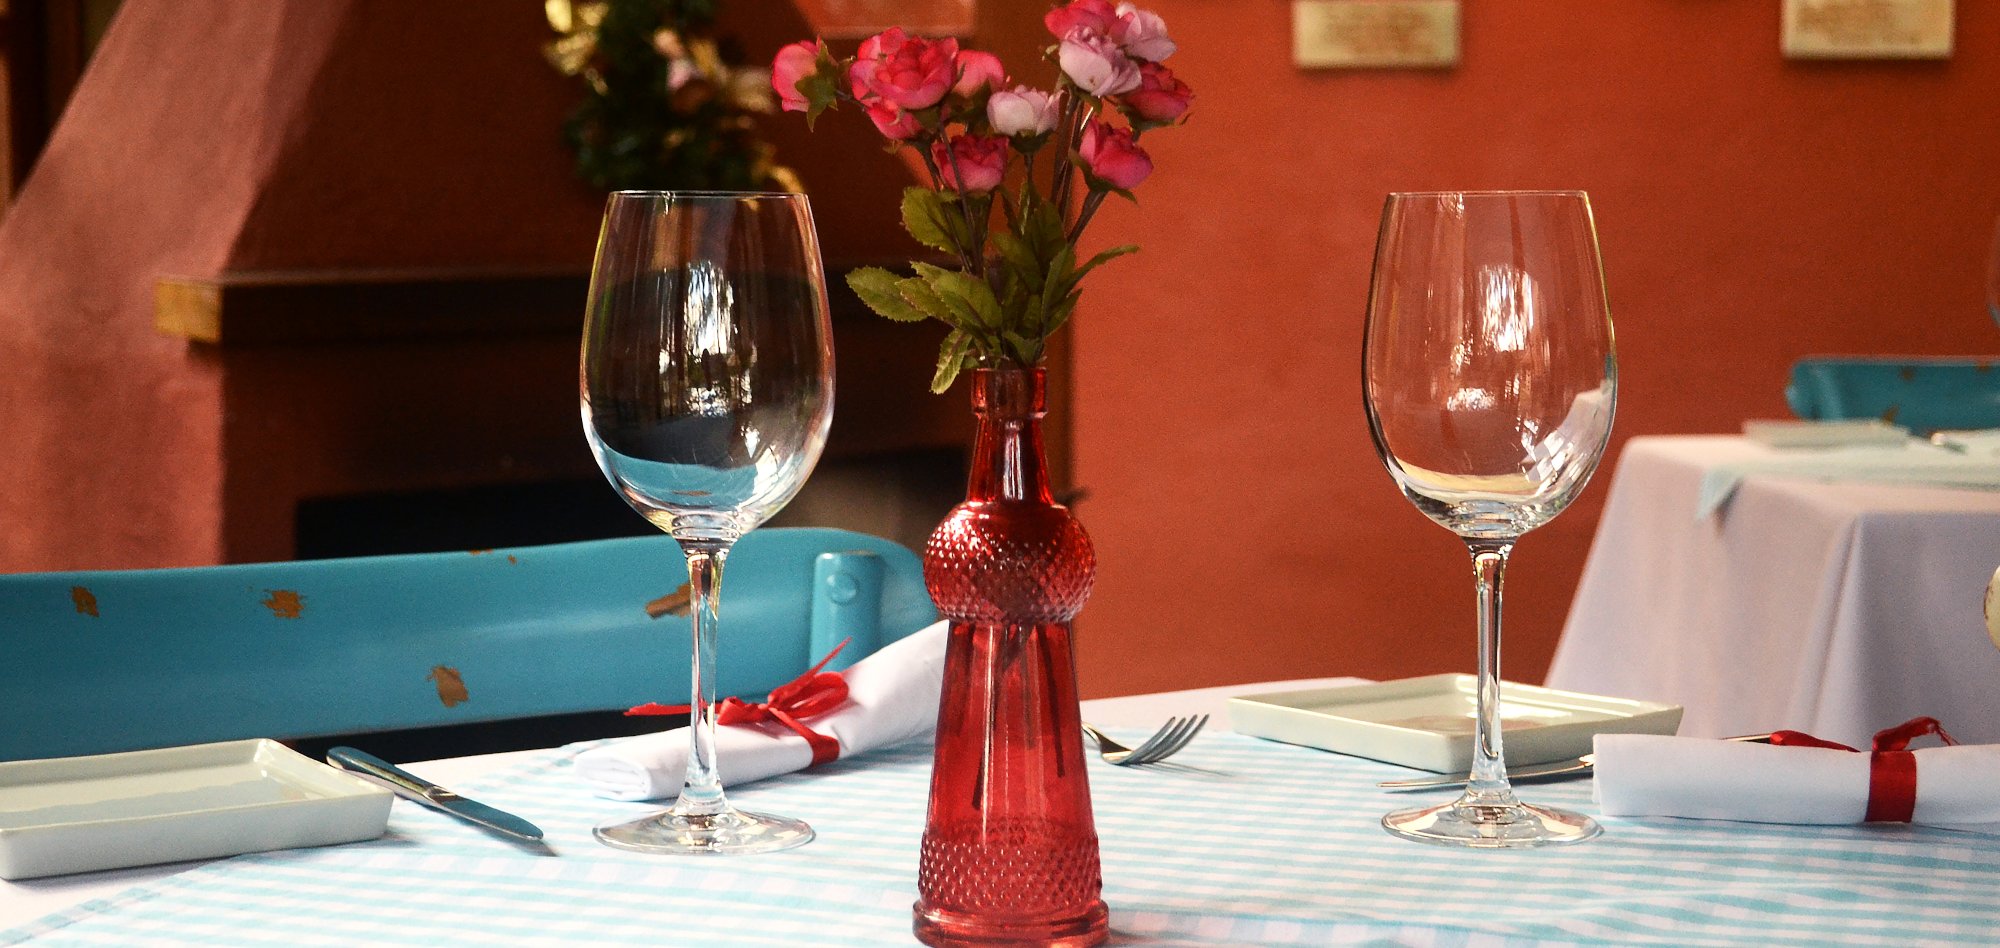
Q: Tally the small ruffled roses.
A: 11